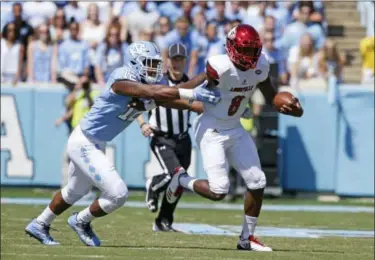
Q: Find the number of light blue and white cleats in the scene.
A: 2